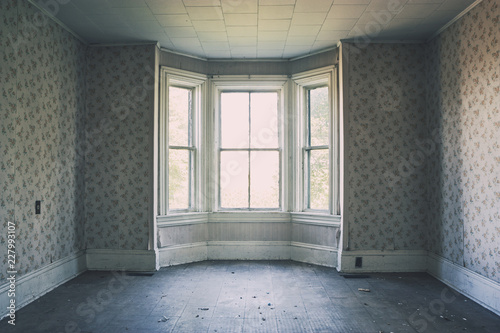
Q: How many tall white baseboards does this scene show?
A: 7